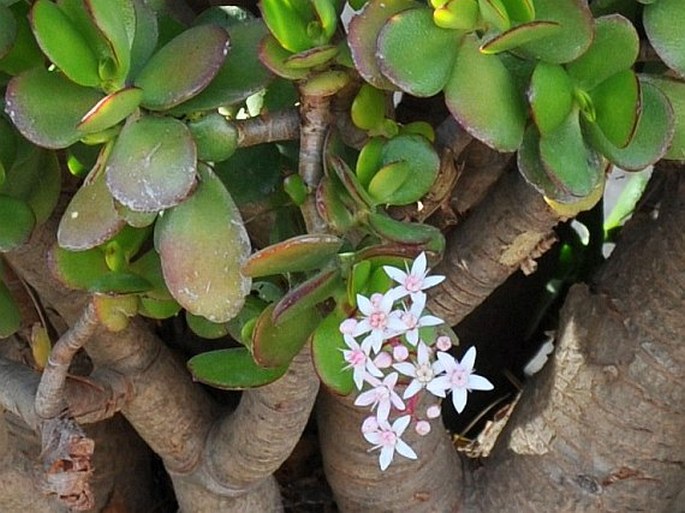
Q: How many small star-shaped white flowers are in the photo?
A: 8